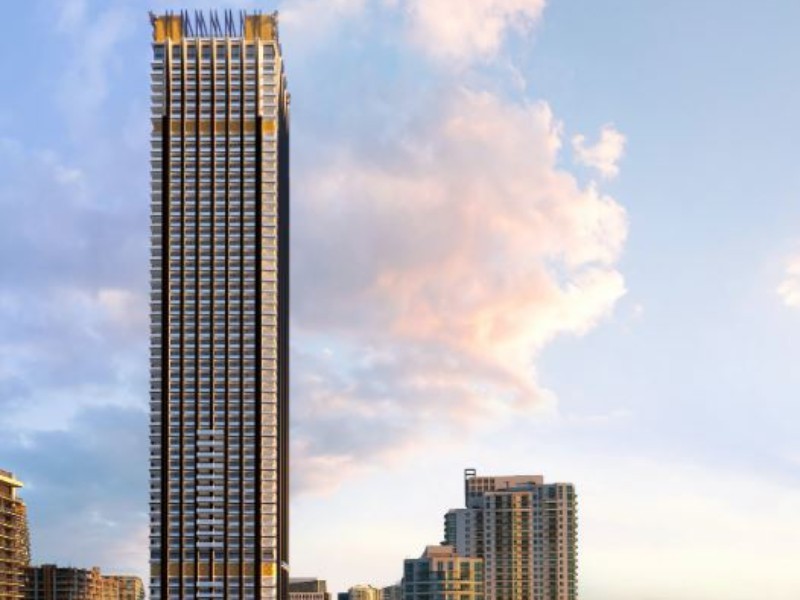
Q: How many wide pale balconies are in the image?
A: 13